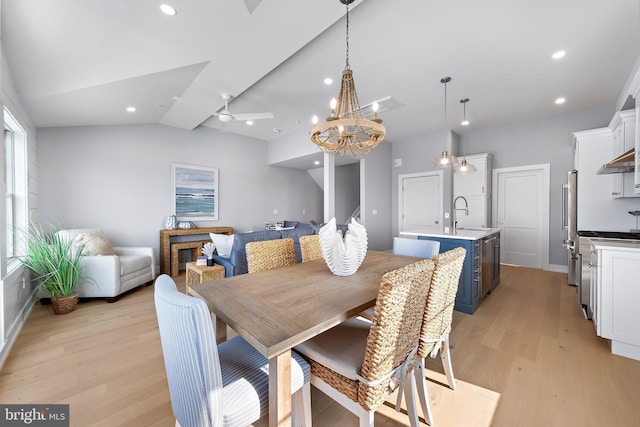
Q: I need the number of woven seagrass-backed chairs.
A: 4